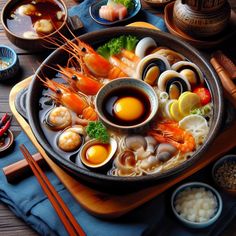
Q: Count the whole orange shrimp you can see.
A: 4